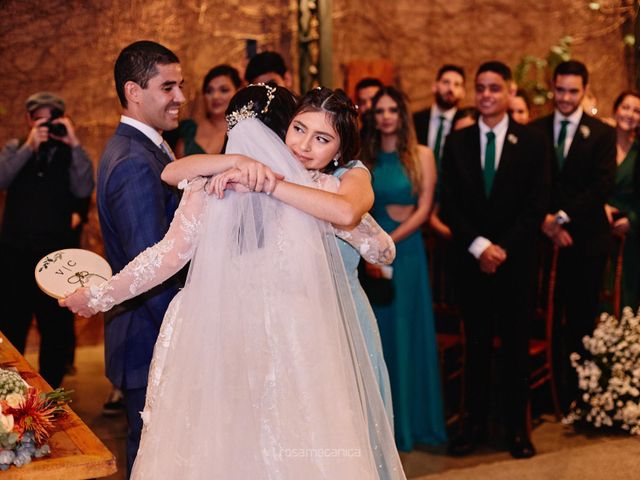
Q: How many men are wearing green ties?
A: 3